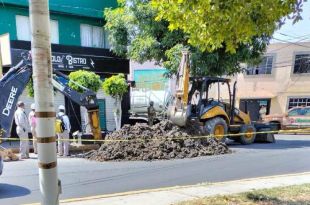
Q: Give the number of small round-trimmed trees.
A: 2